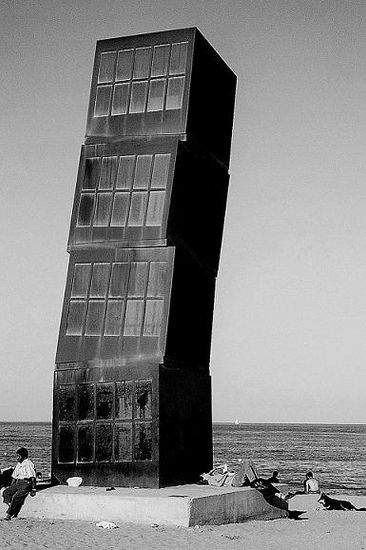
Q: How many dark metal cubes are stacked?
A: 4